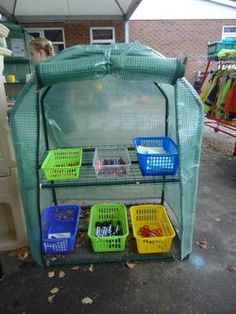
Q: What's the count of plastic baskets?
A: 6